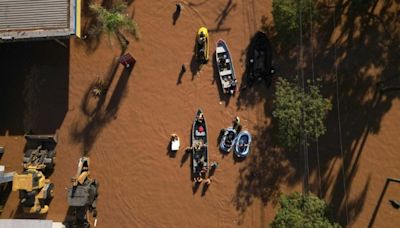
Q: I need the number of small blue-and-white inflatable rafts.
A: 2